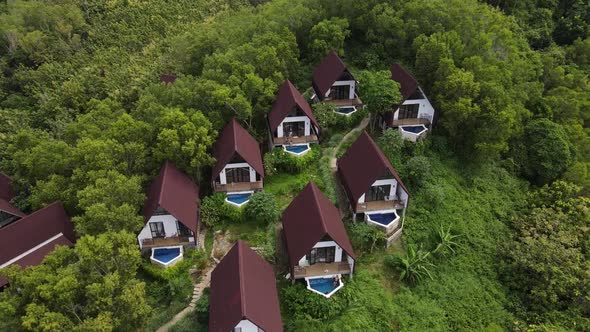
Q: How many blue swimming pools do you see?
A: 7